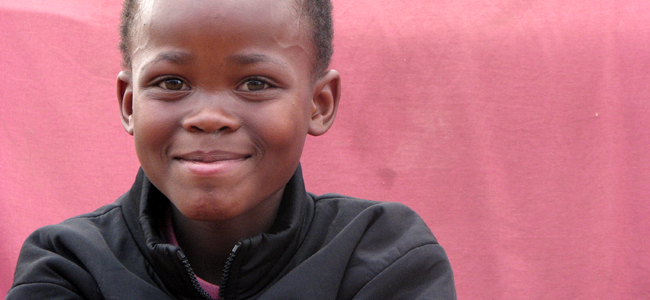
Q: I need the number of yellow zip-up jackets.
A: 0